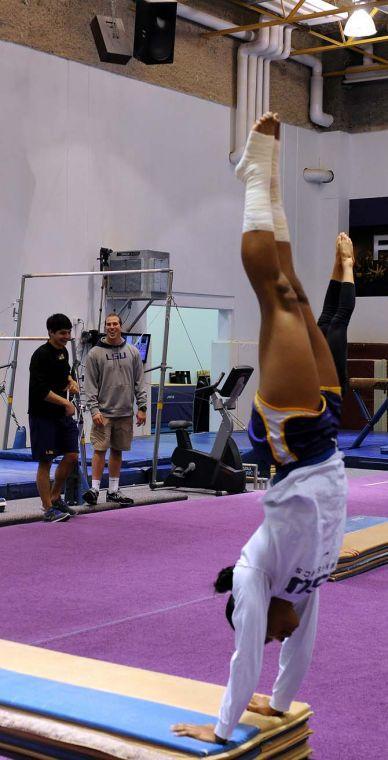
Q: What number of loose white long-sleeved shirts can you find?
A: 1